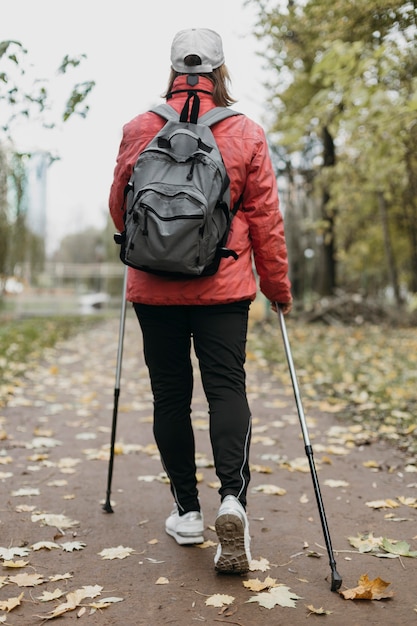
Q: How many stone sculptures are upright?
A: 0